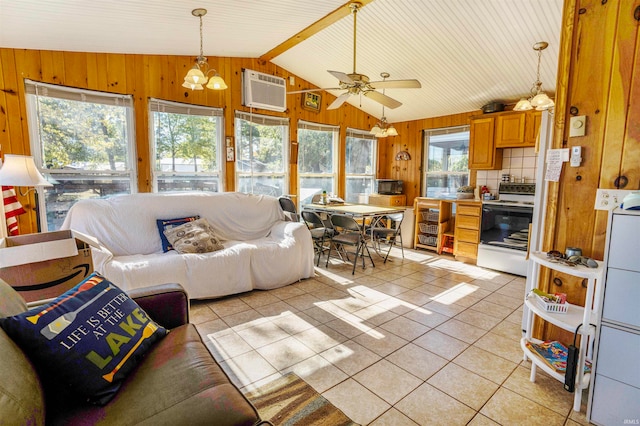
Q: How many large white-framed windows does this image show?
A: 6